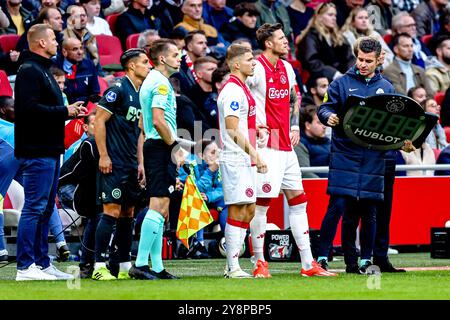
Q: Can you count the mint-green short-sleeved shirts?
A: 1